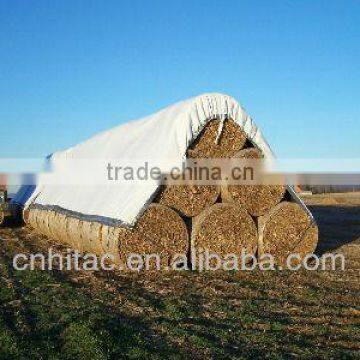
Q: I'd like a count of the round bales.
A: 6